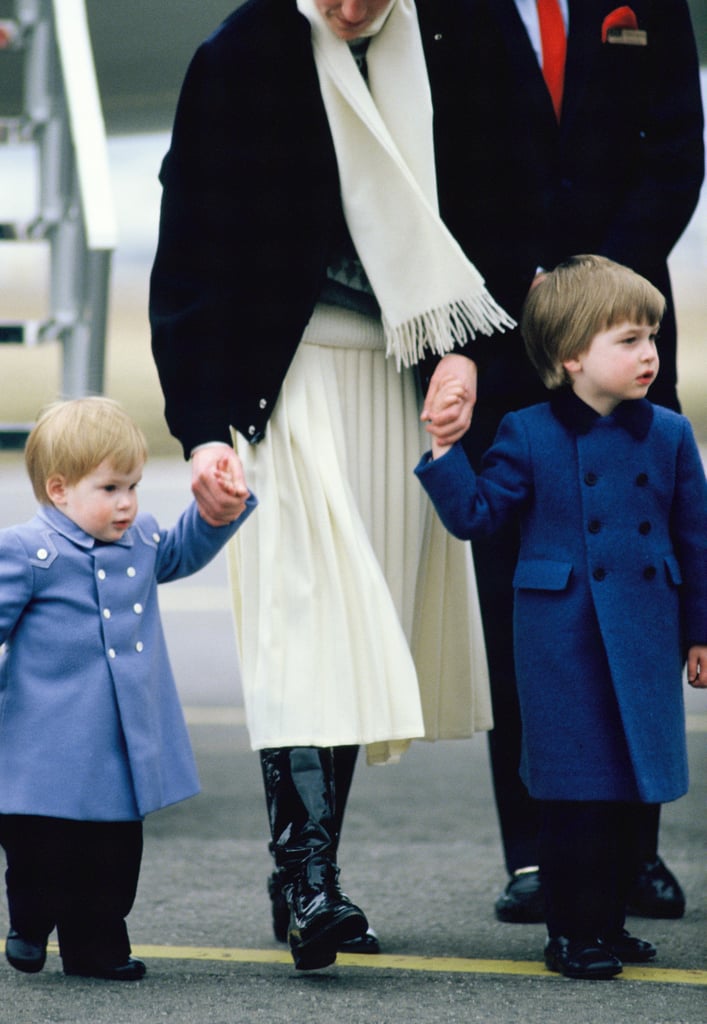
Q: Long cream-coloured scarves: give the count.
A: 1